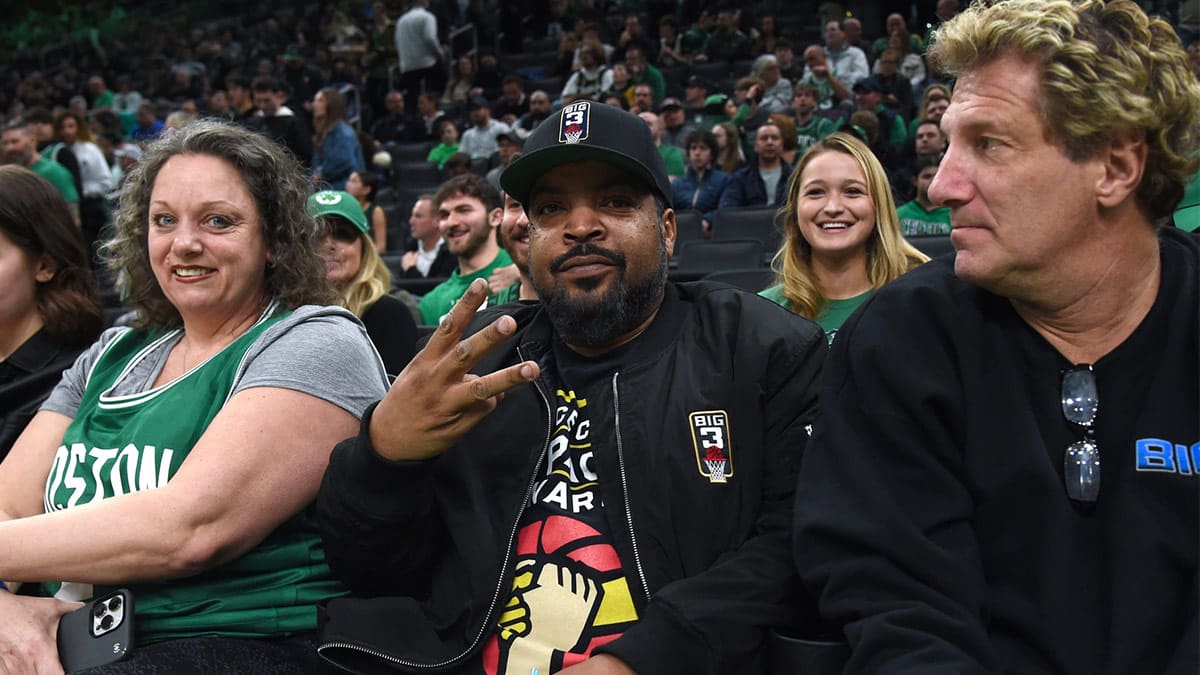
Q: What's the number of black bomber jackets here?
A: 1